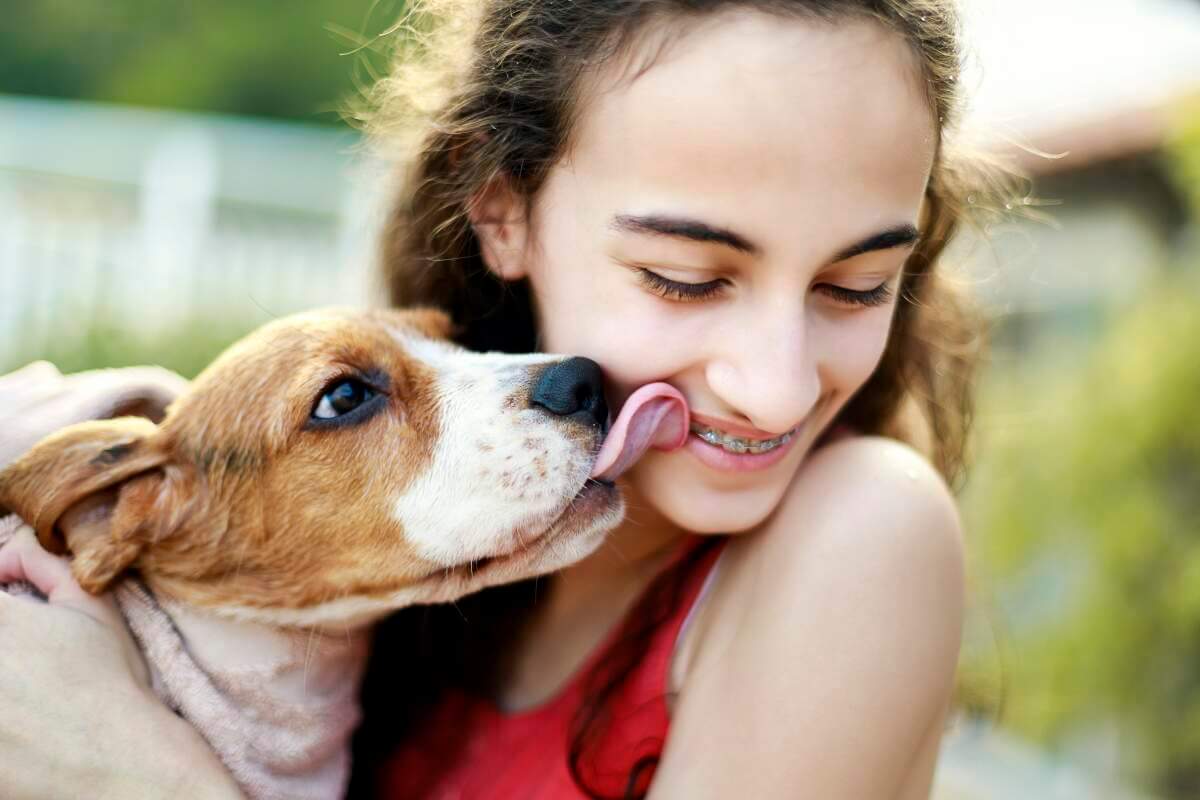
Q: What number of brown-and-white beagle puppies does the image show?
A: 1